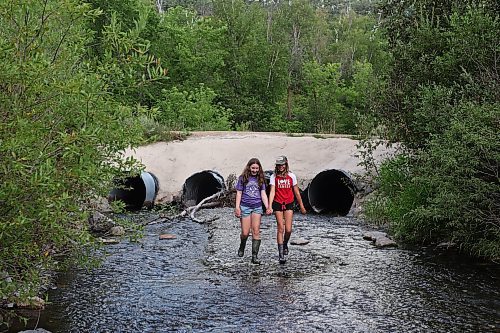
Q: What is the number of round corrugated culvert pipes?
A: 4